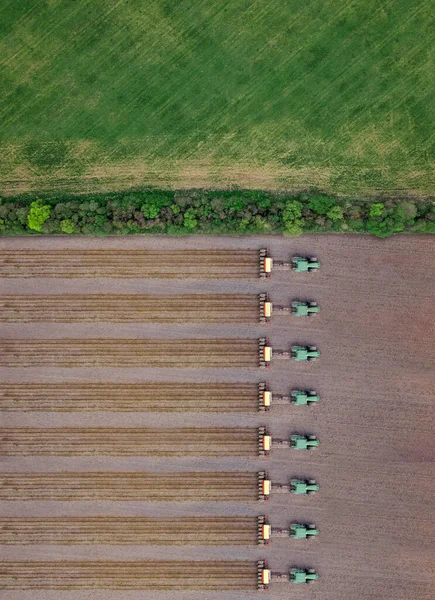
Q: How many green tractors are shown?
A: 8